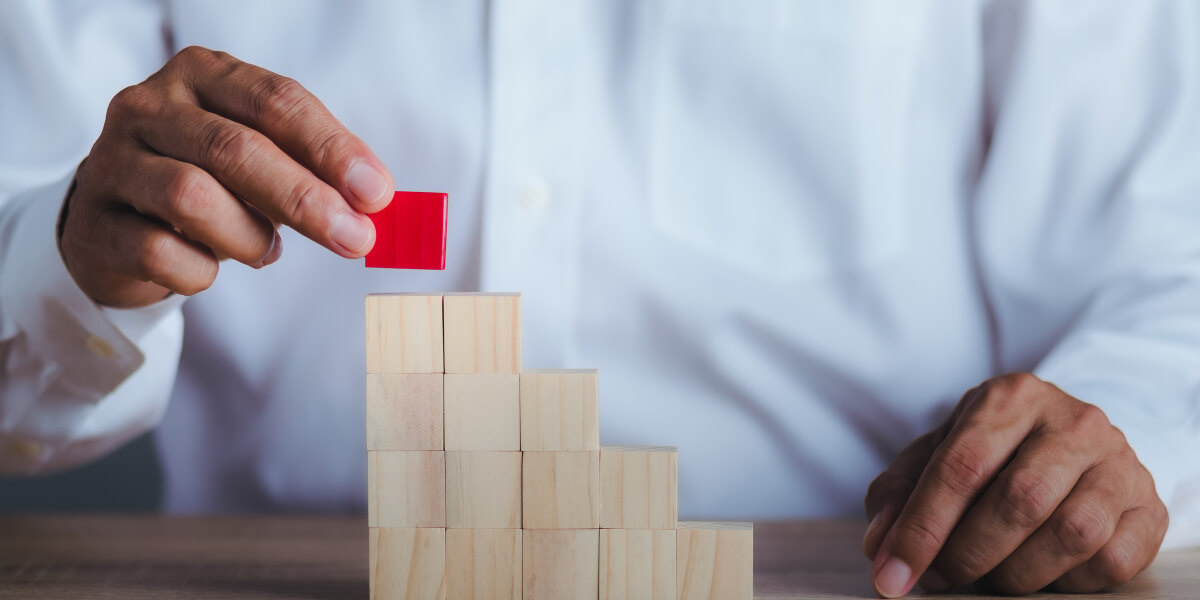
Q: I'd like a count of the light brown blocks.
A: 14